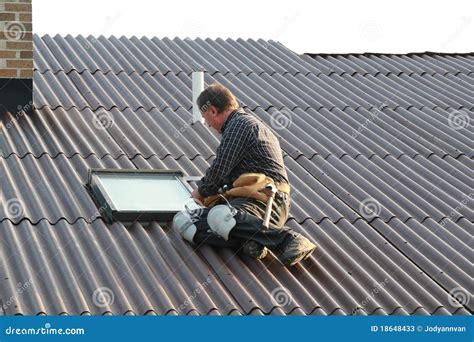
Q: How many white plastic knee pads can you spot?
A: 2